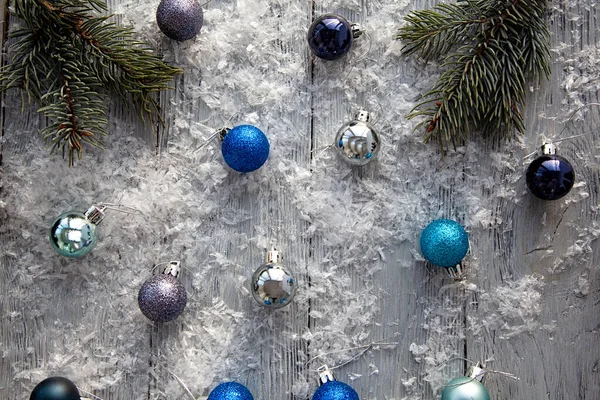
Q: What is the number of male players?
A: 0